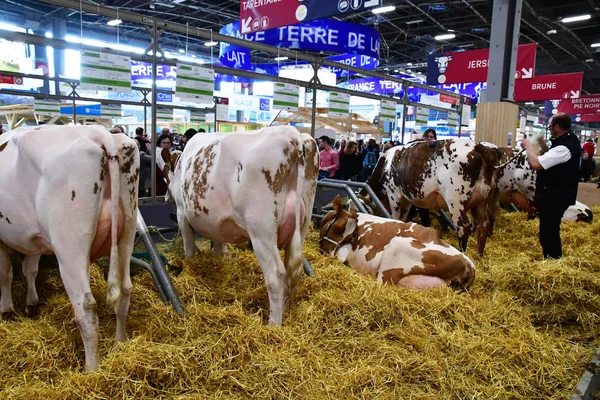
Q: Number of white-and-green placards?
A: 11